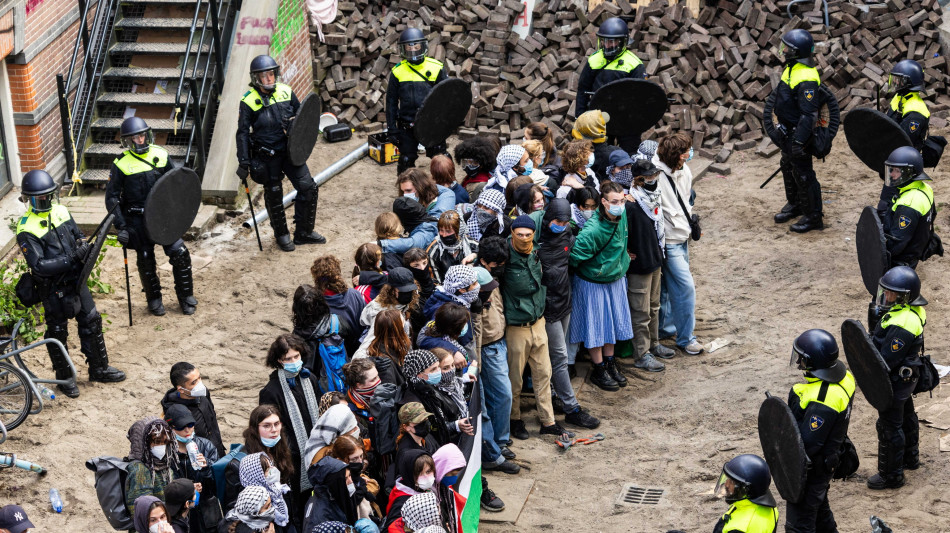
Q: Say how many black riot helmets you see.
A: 11